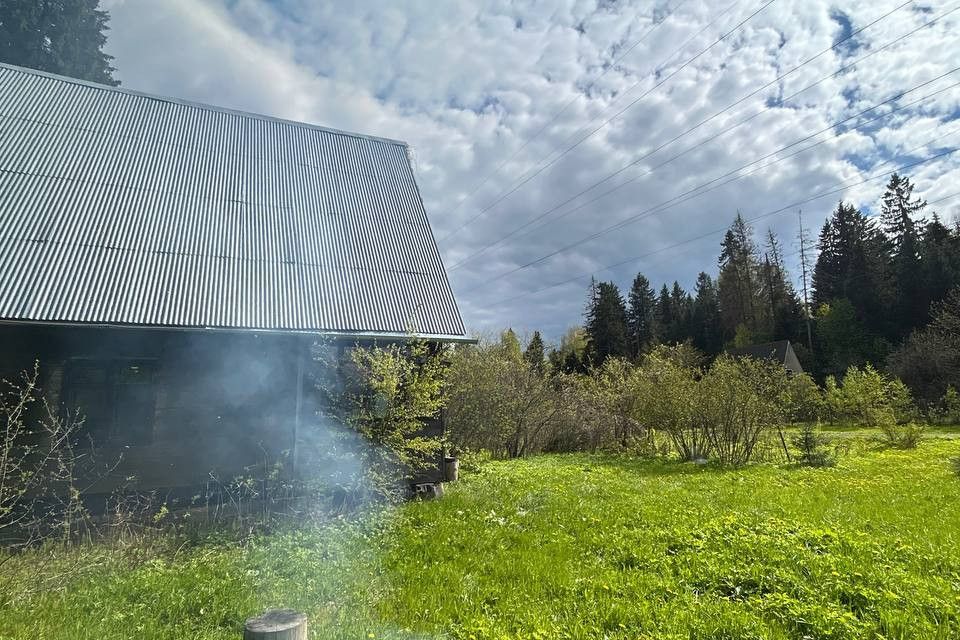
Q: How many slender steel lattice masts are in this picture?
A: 0